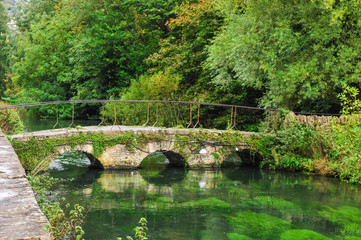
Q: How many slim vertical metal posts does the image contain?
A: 13